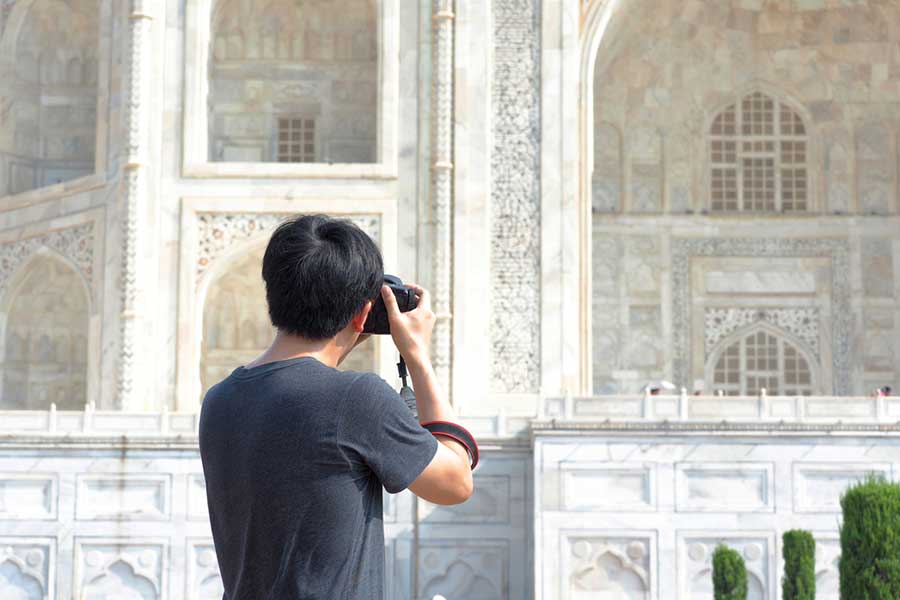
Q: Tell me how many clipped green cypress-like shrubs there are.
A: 3